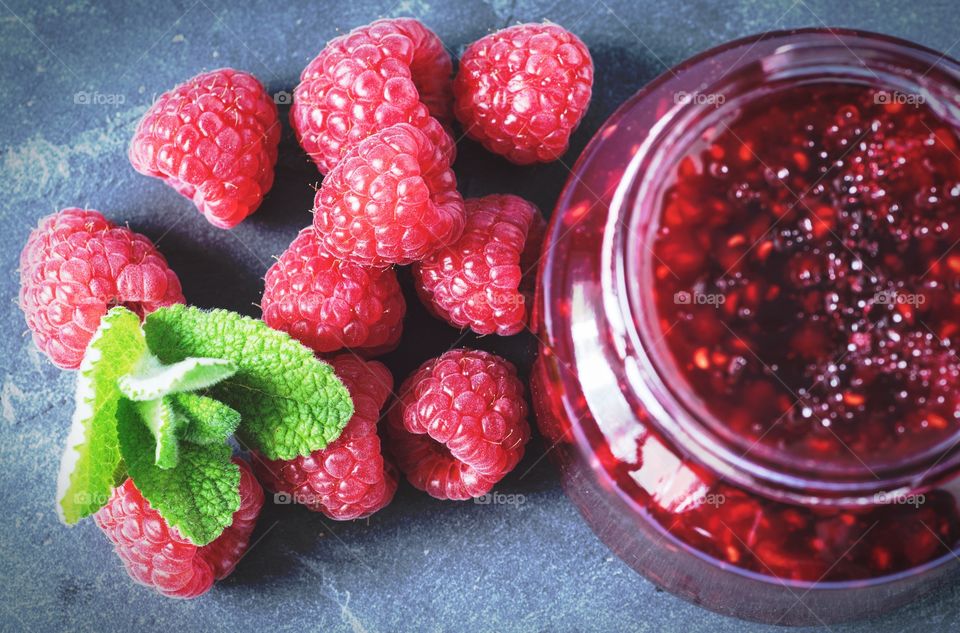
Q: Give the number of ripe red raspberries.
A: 10